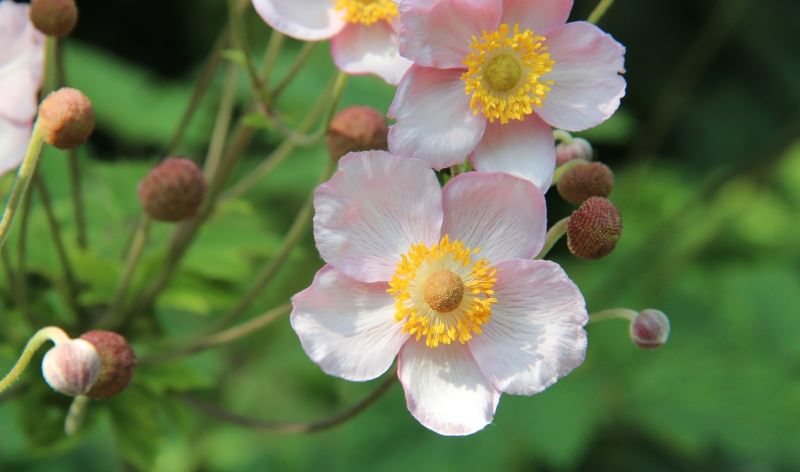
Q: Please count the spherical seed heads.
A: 7